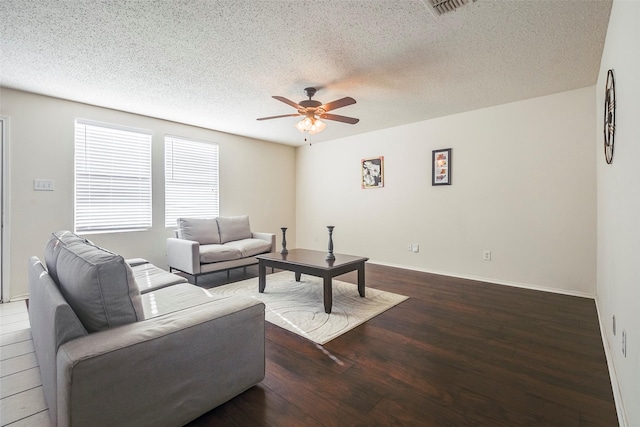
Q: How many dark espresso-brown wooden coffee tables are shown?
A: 1